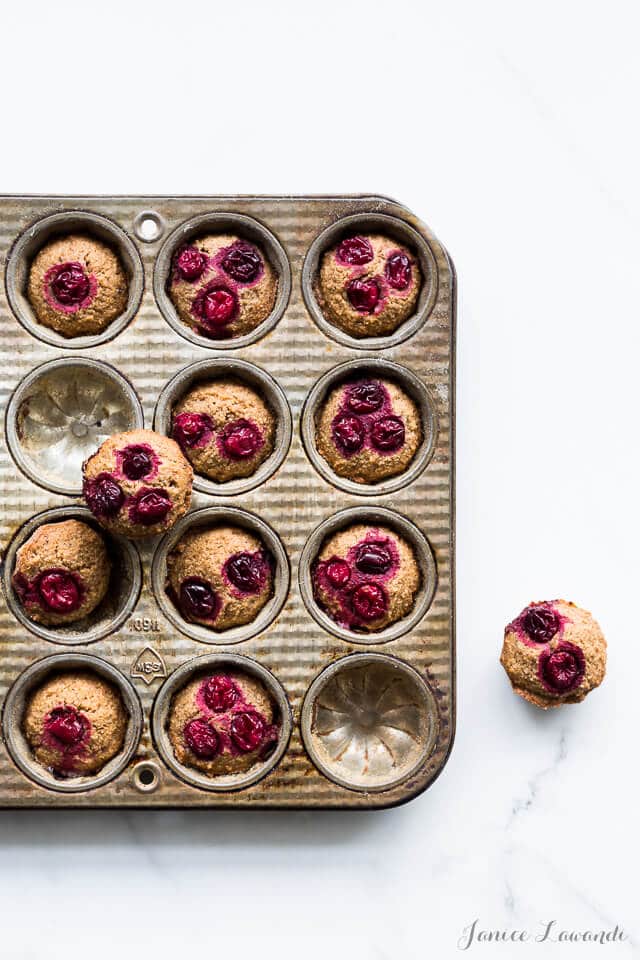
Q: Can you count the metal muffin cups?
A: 12